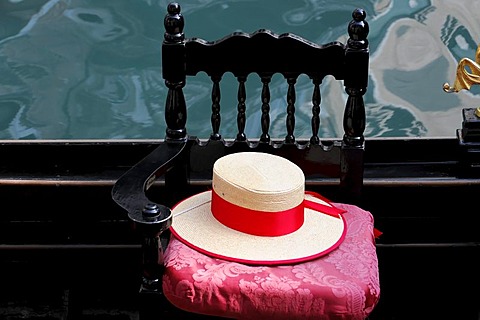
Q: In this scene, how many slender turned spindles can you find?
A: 5